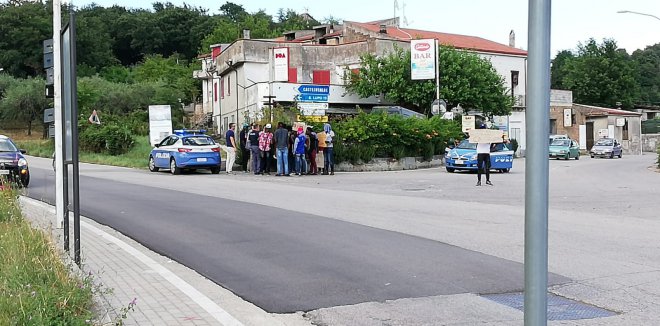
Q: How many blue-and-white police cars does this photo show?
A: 2